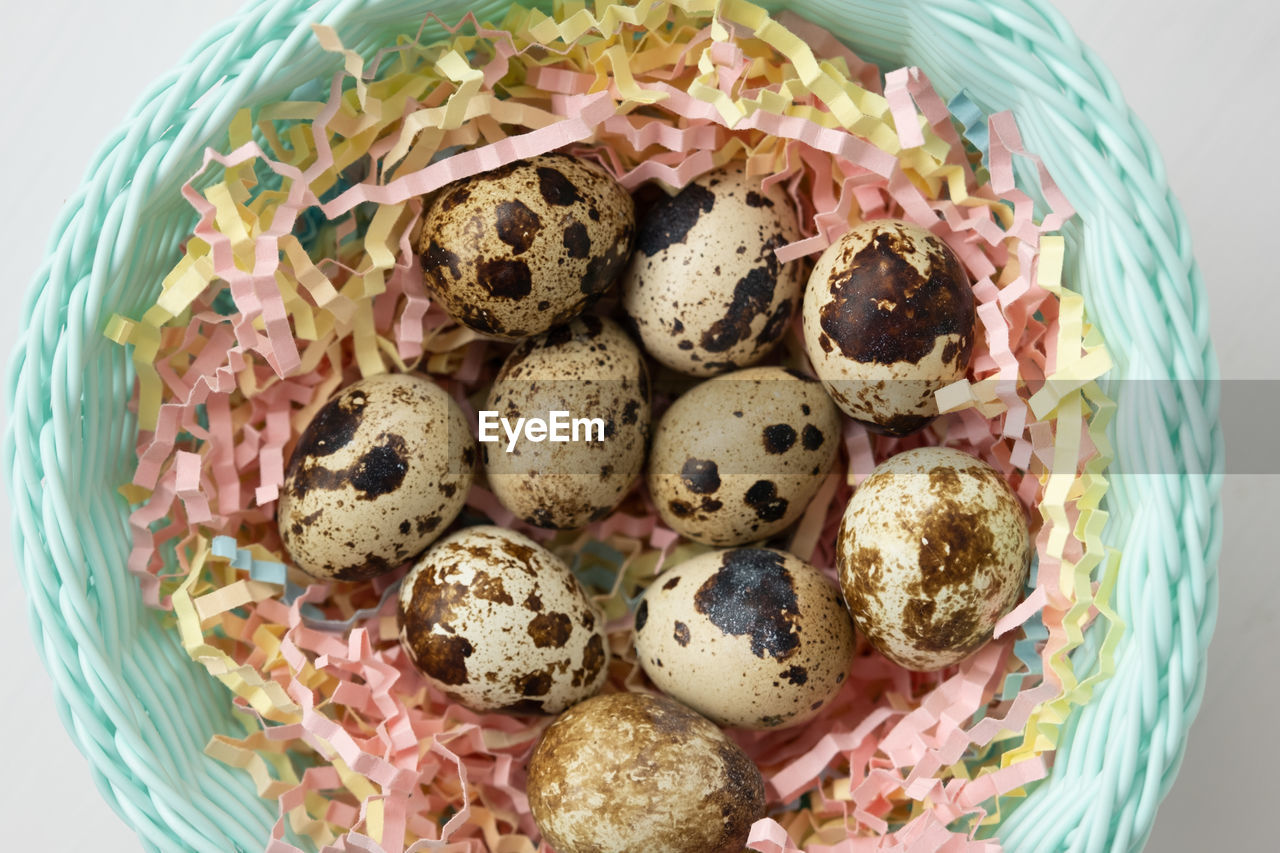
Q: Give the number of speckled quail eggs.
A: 10